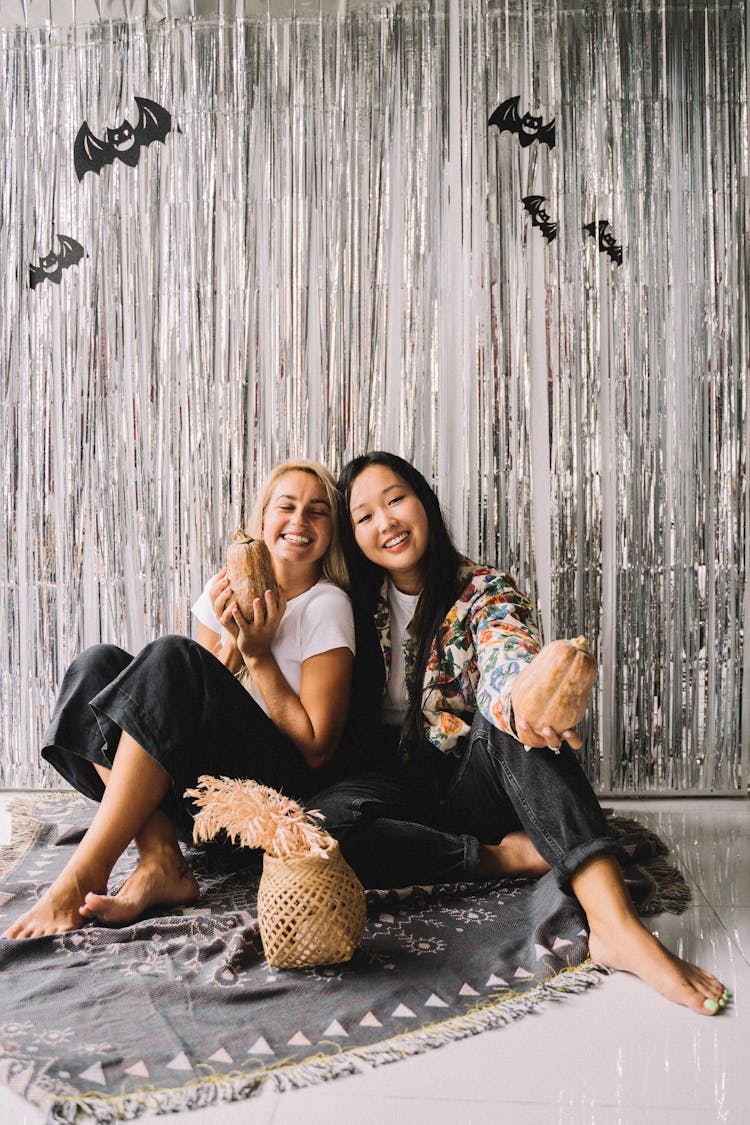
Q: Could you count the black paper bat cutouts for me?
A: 5